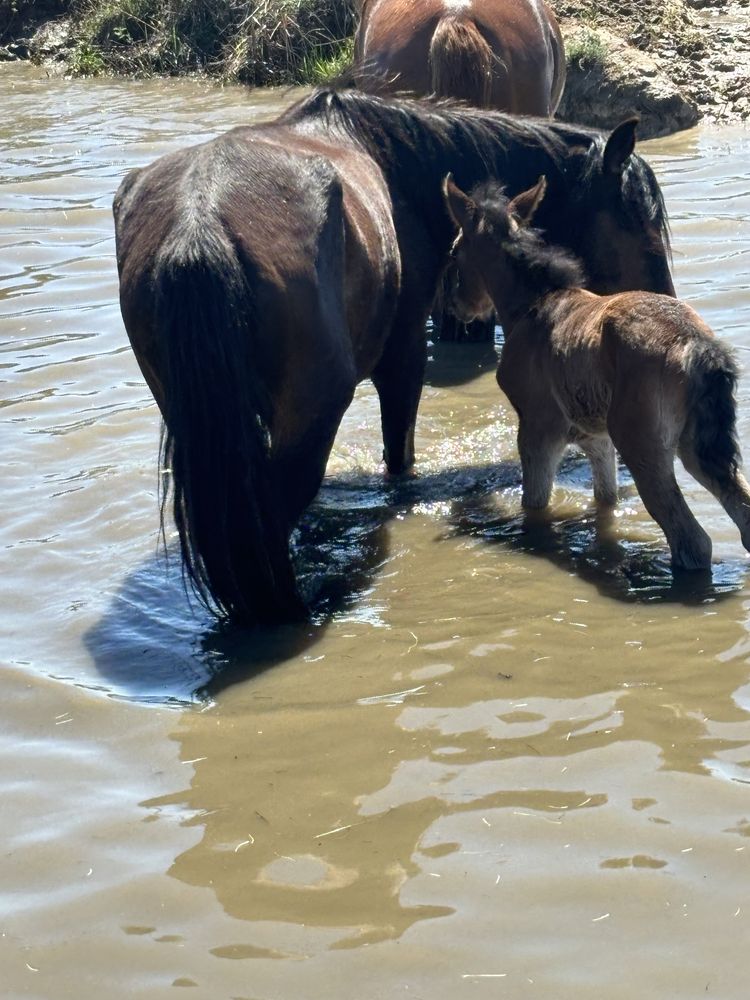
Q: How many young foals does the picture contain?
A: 1